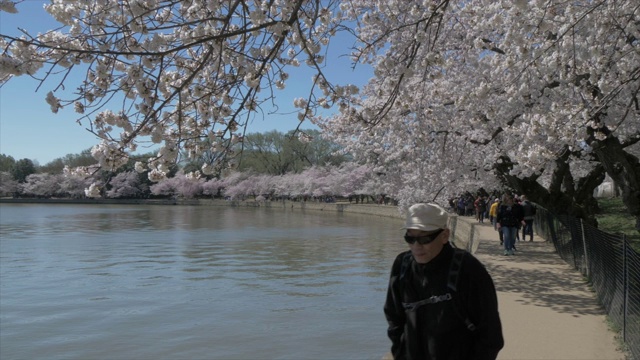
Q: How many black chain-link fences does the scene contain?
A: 1